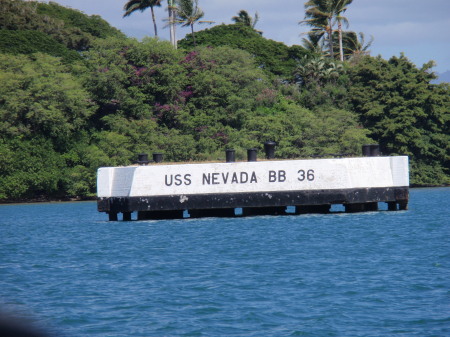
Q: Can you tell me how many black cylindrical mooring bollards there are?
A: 7